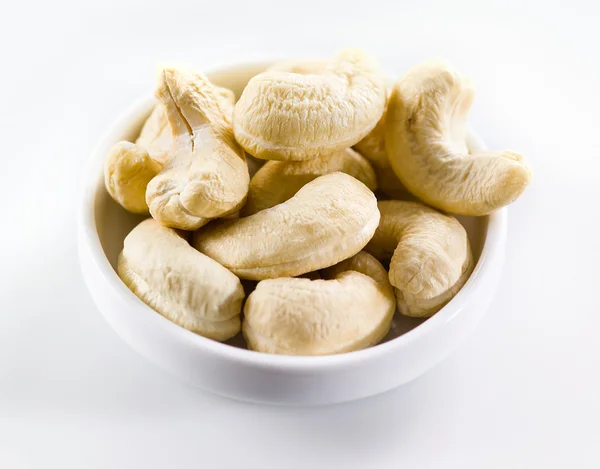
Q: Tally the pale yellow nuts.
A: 11